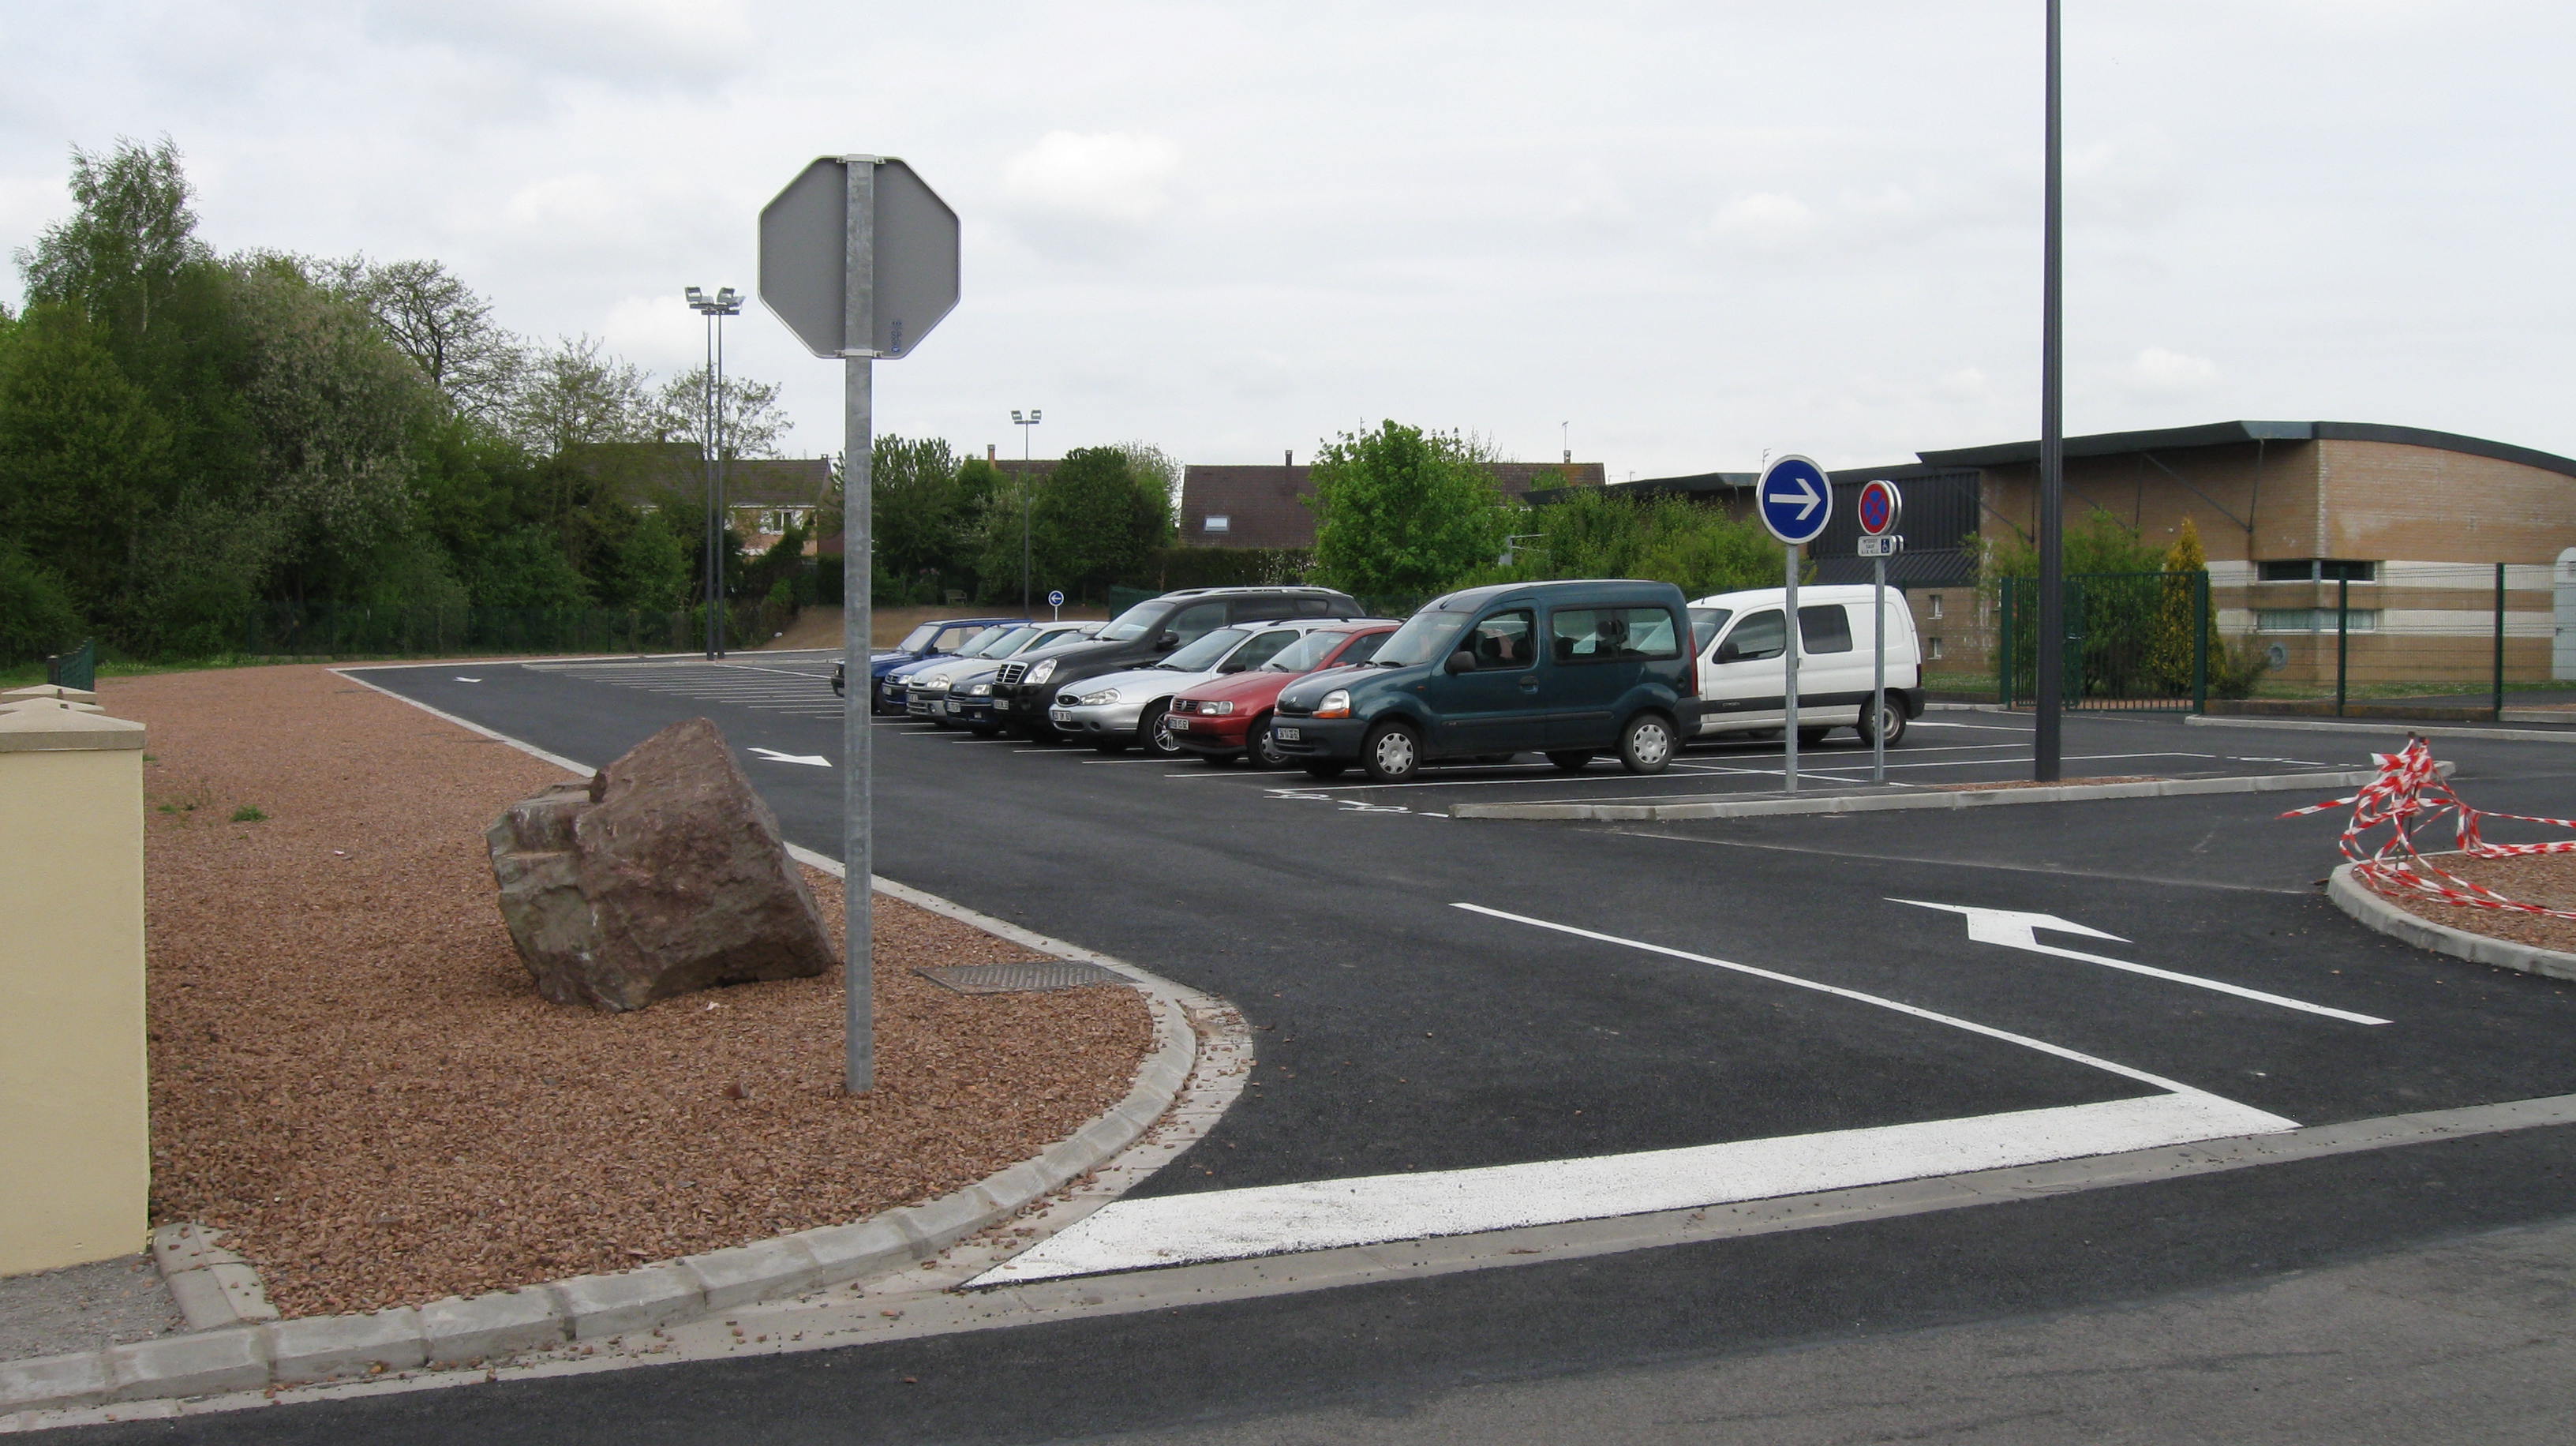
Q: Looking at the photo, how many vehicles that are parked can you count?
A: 9